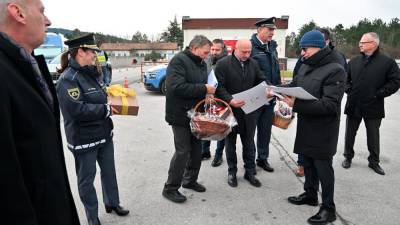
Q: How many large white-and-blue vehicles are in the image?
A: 1